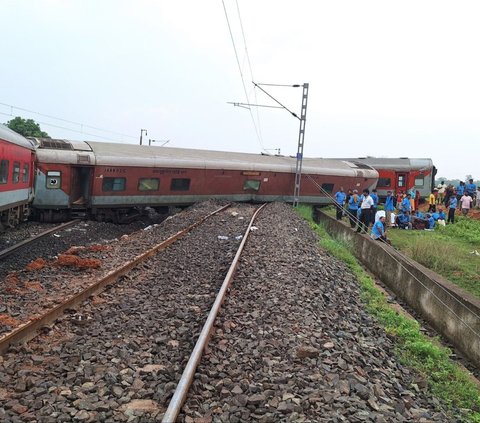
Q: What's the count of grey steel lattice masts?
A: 1